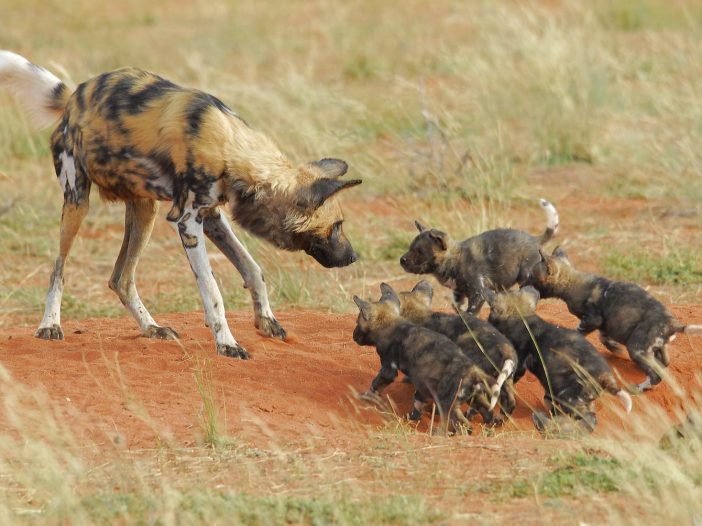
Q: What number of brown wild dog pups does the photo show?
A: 5